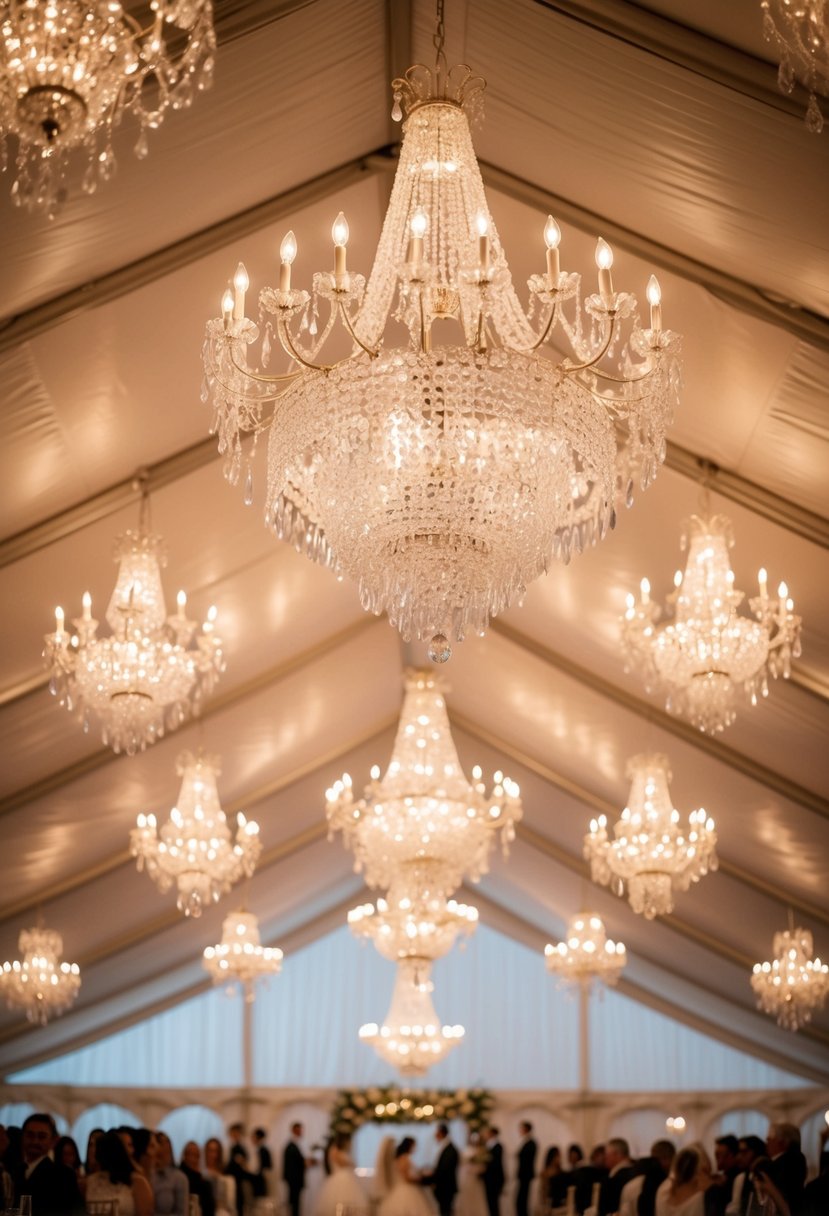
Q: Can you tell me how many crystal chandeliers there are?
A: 14